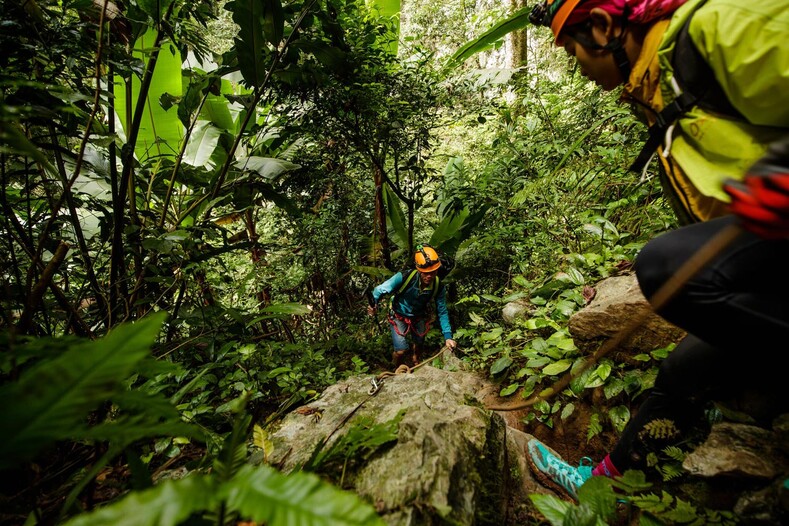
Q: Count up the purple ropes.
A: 0